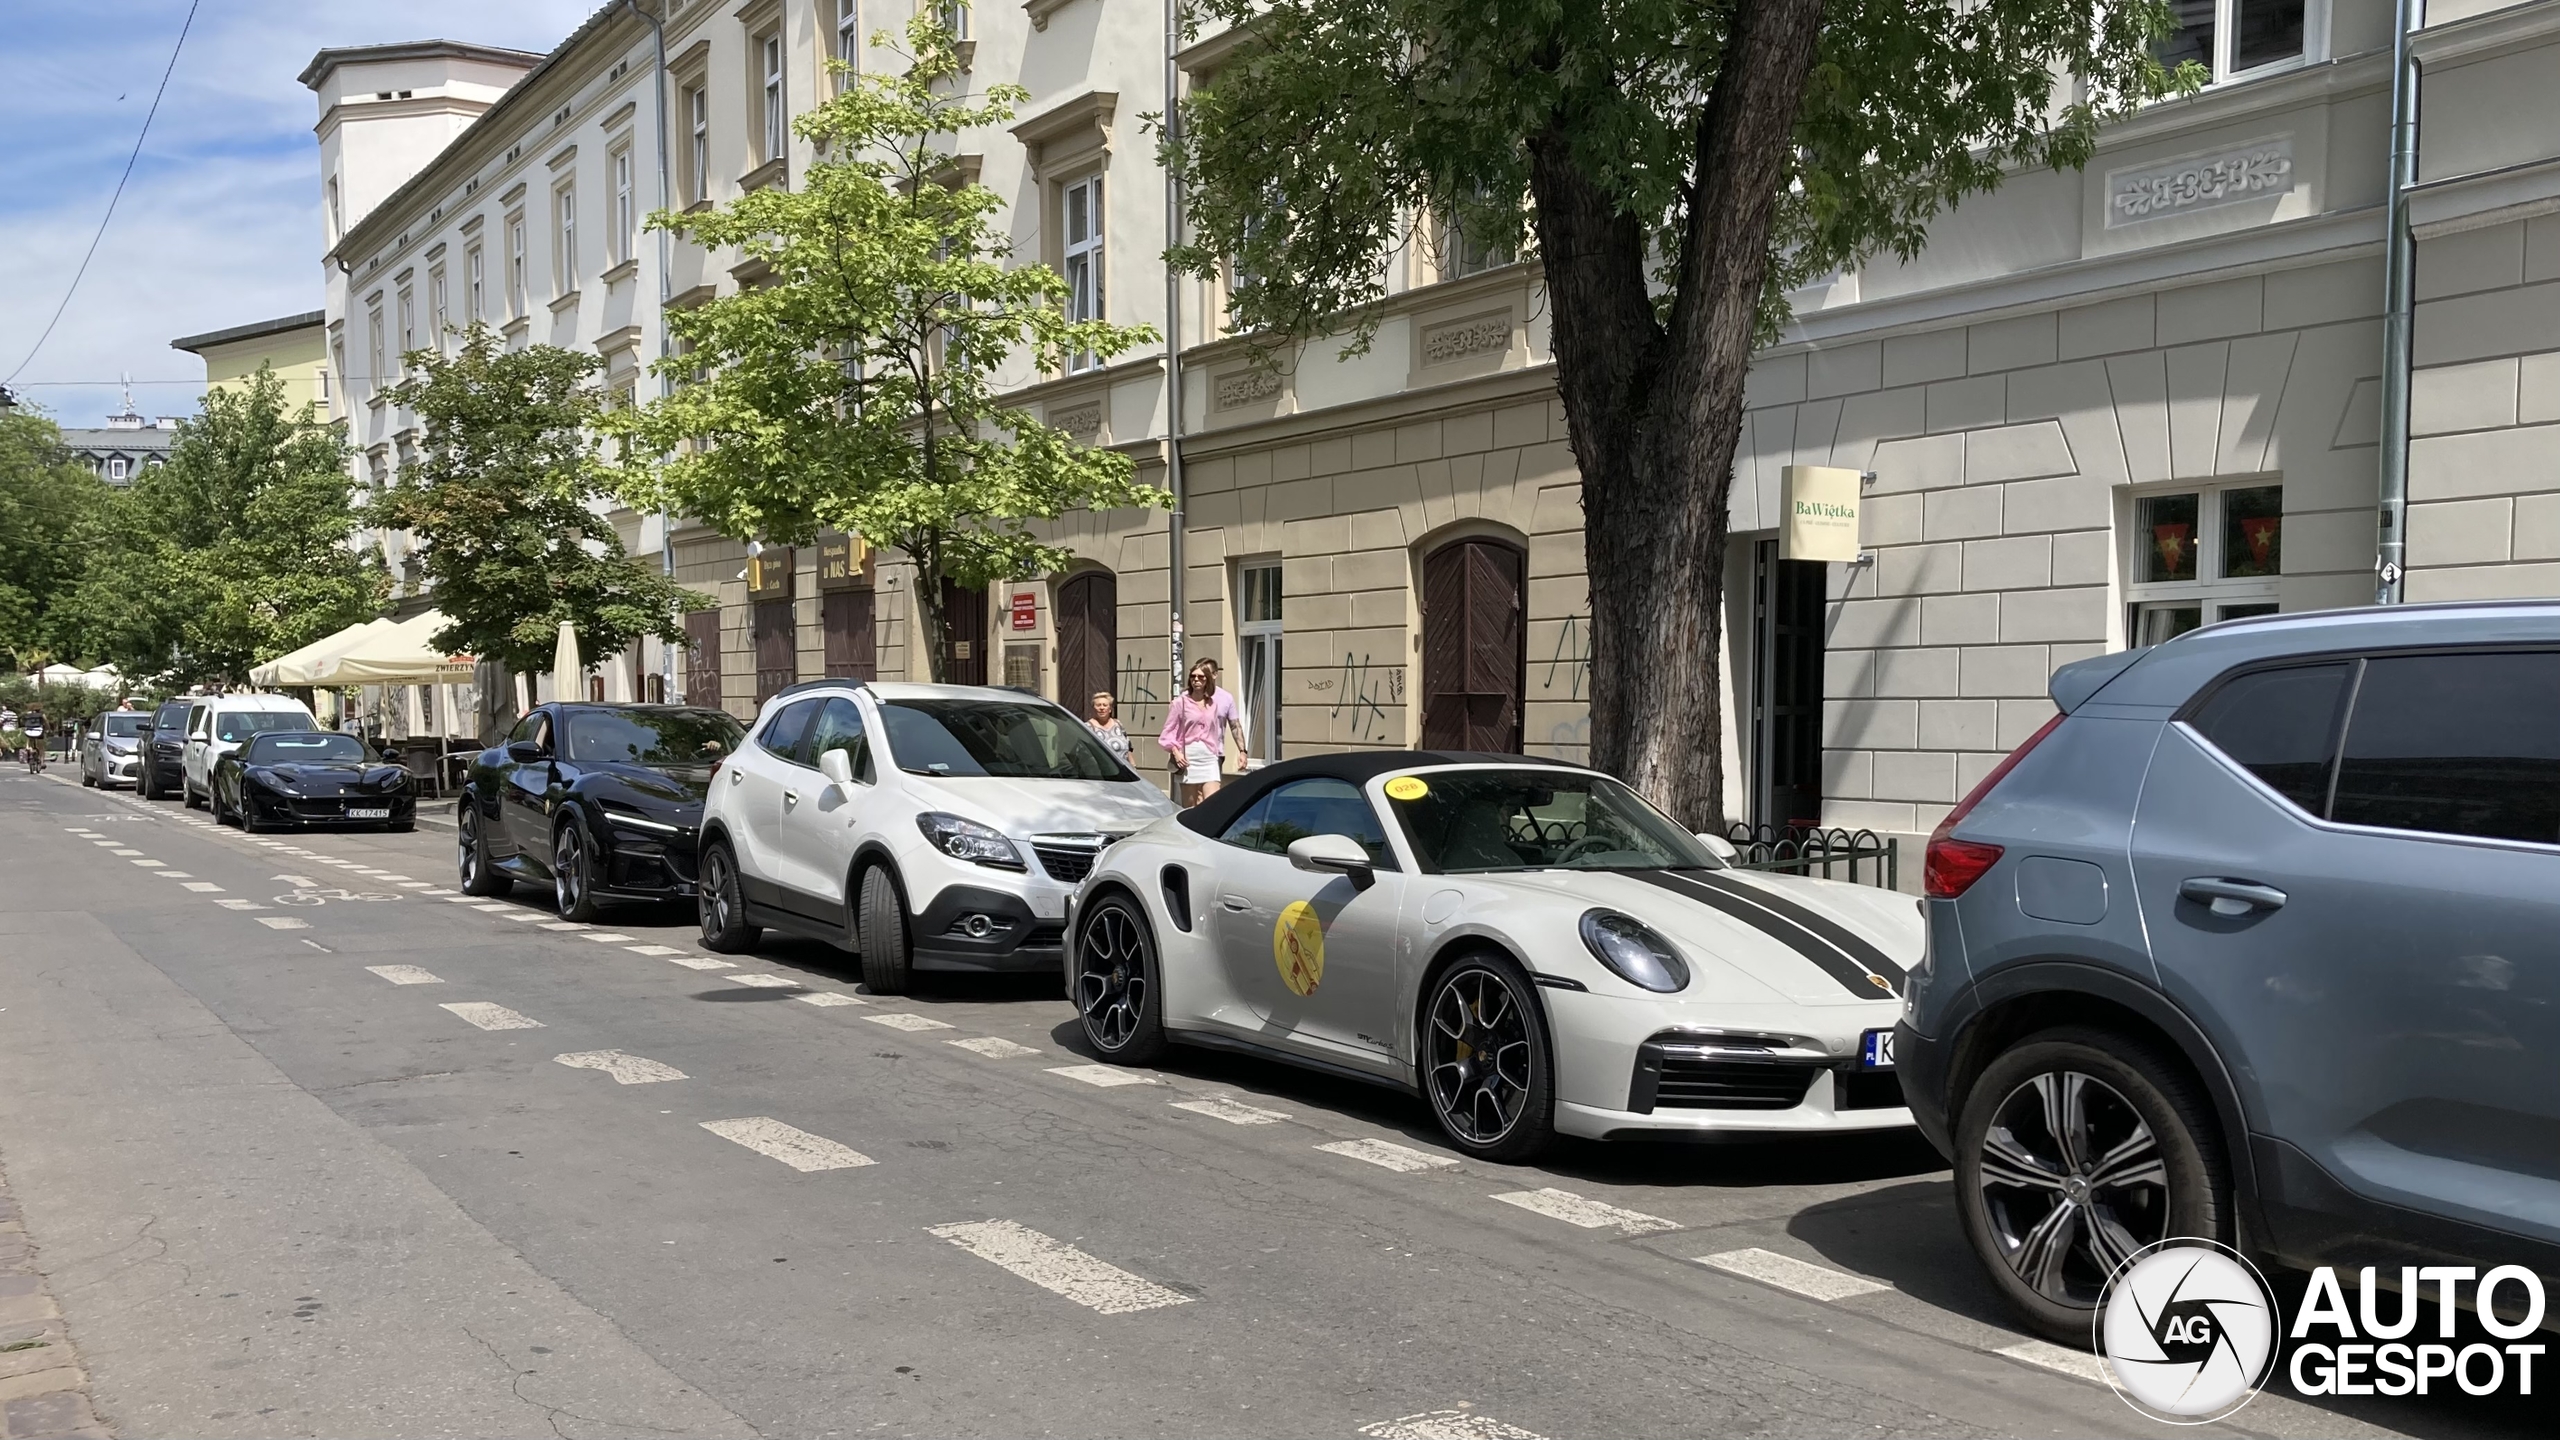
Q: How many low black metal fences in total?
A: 1